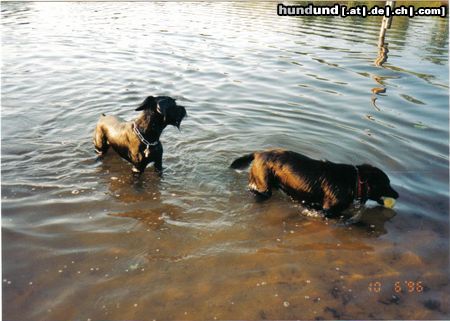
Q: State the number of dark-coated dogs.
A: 2